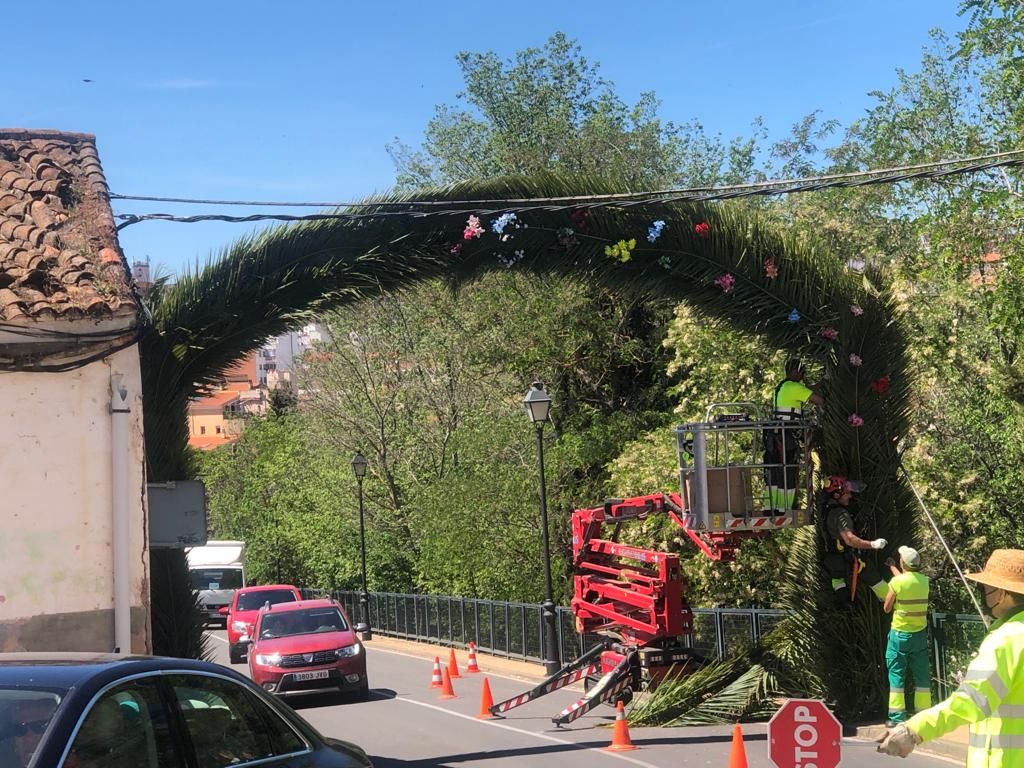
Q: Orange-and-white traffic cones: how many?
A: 3